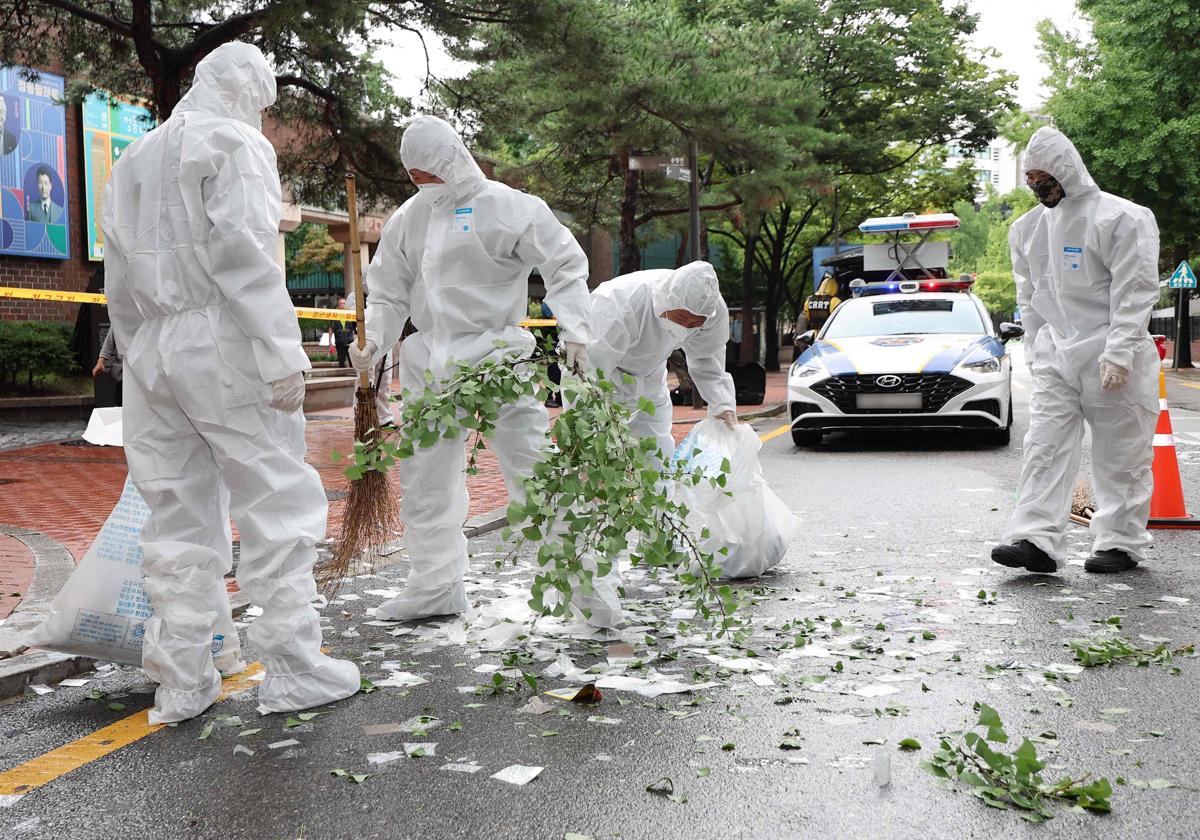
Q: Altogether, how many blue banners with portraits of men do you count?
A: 1